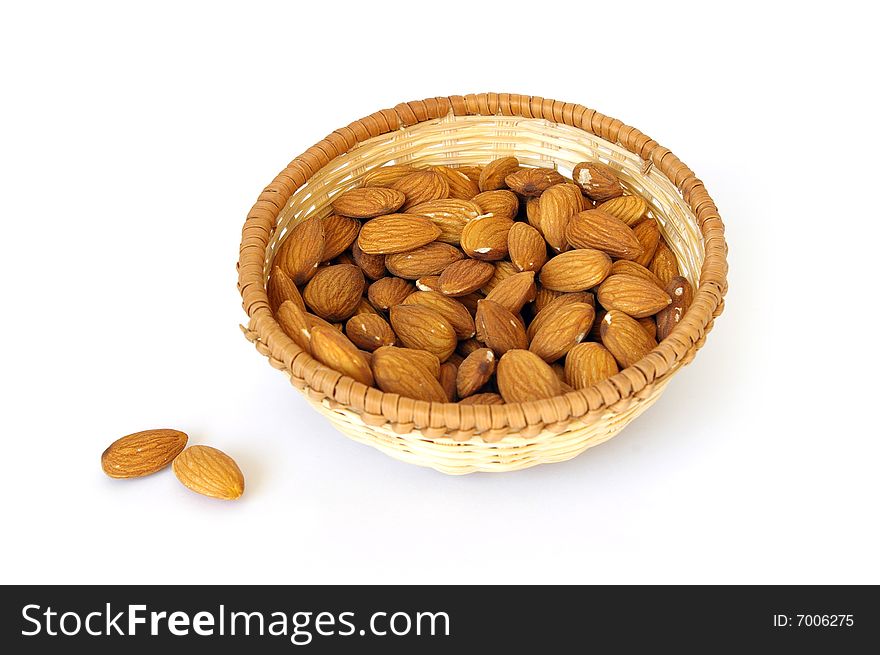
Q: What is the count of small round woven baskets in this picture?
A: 1